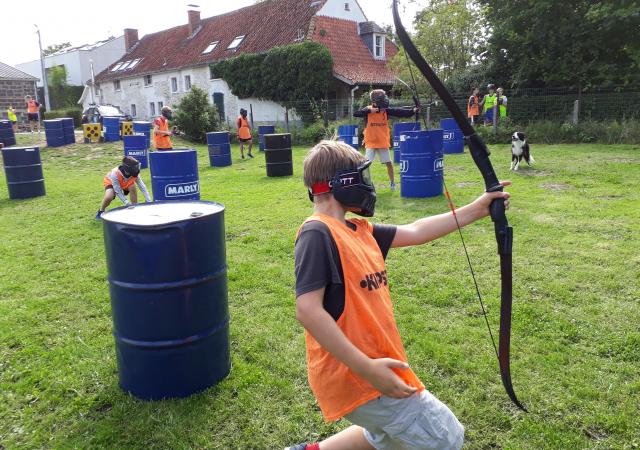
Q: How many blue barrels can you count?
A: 15